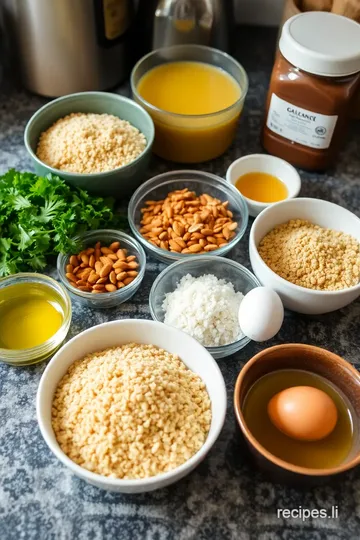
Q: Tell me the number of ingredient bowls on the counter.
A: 10